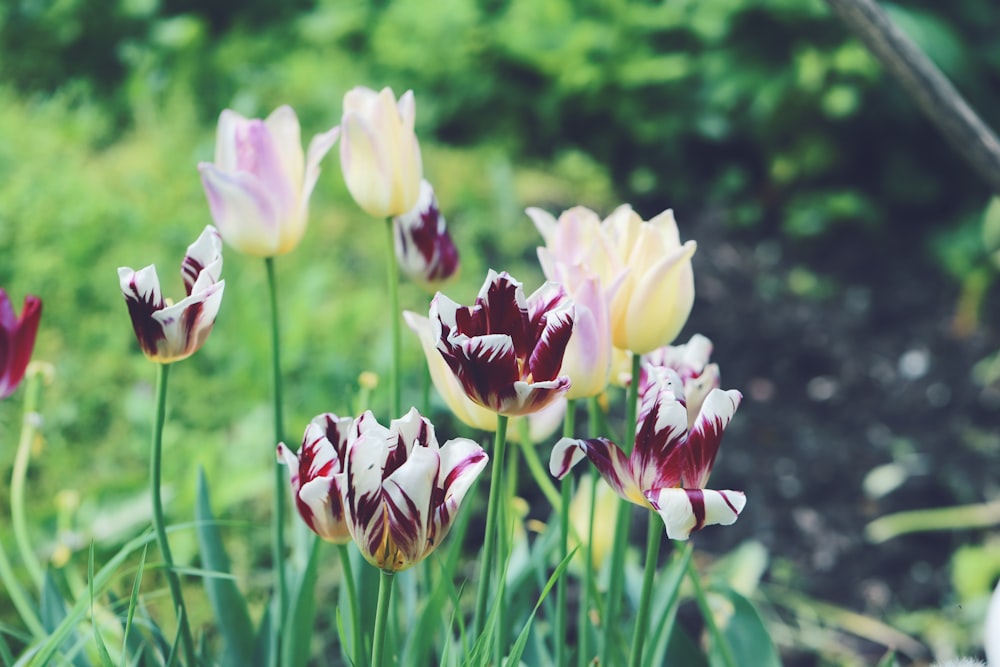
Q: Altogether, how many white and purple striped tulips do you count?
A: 7